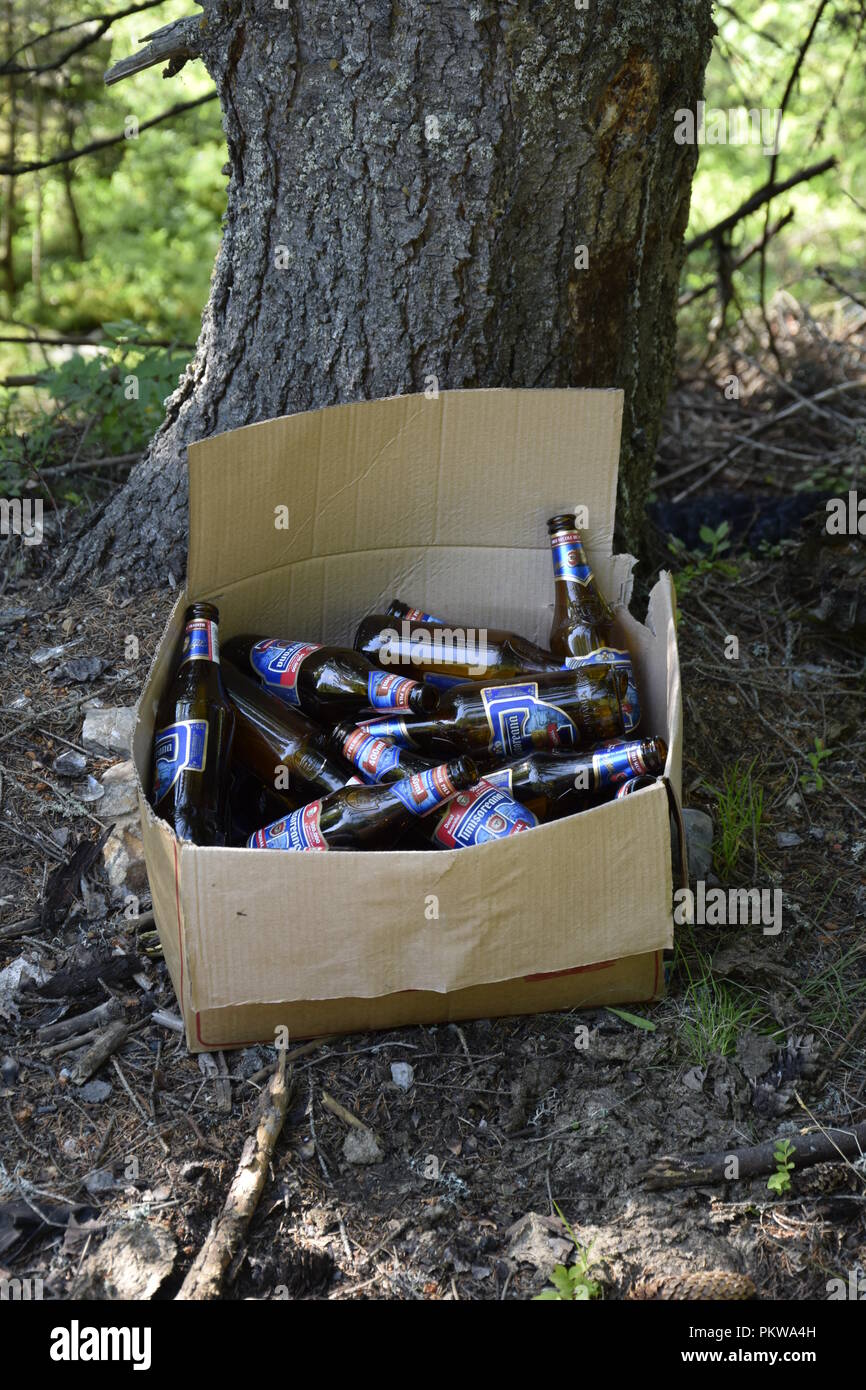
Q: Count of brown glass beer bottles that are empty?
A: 11